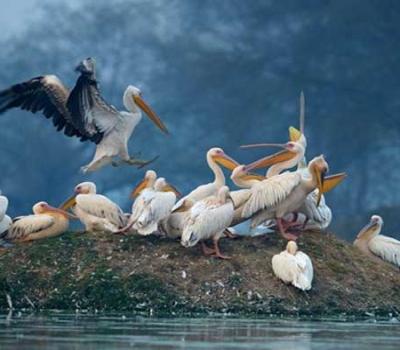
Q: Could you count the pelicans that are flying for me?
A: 1